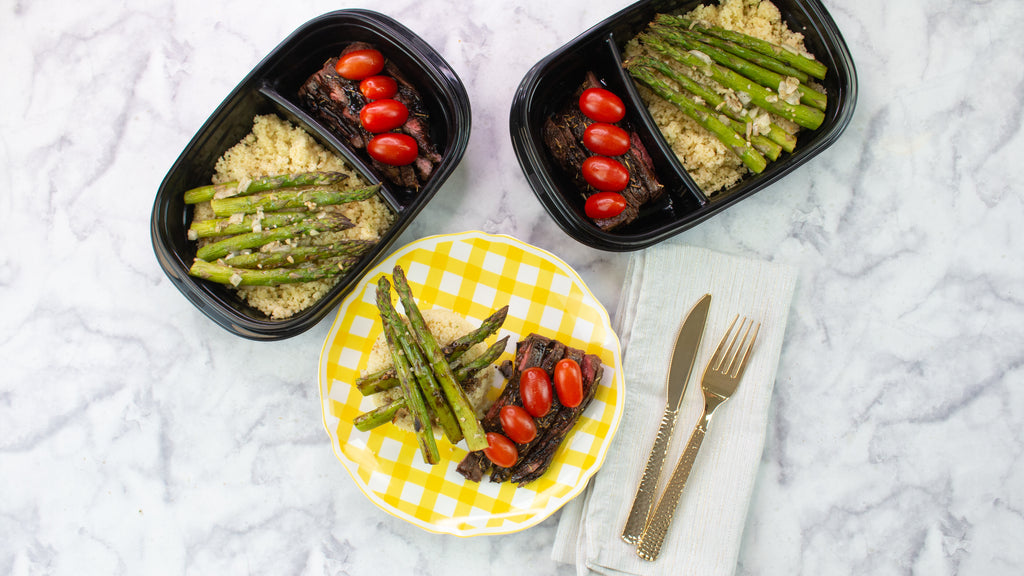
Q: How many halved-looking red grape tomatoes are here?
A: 12